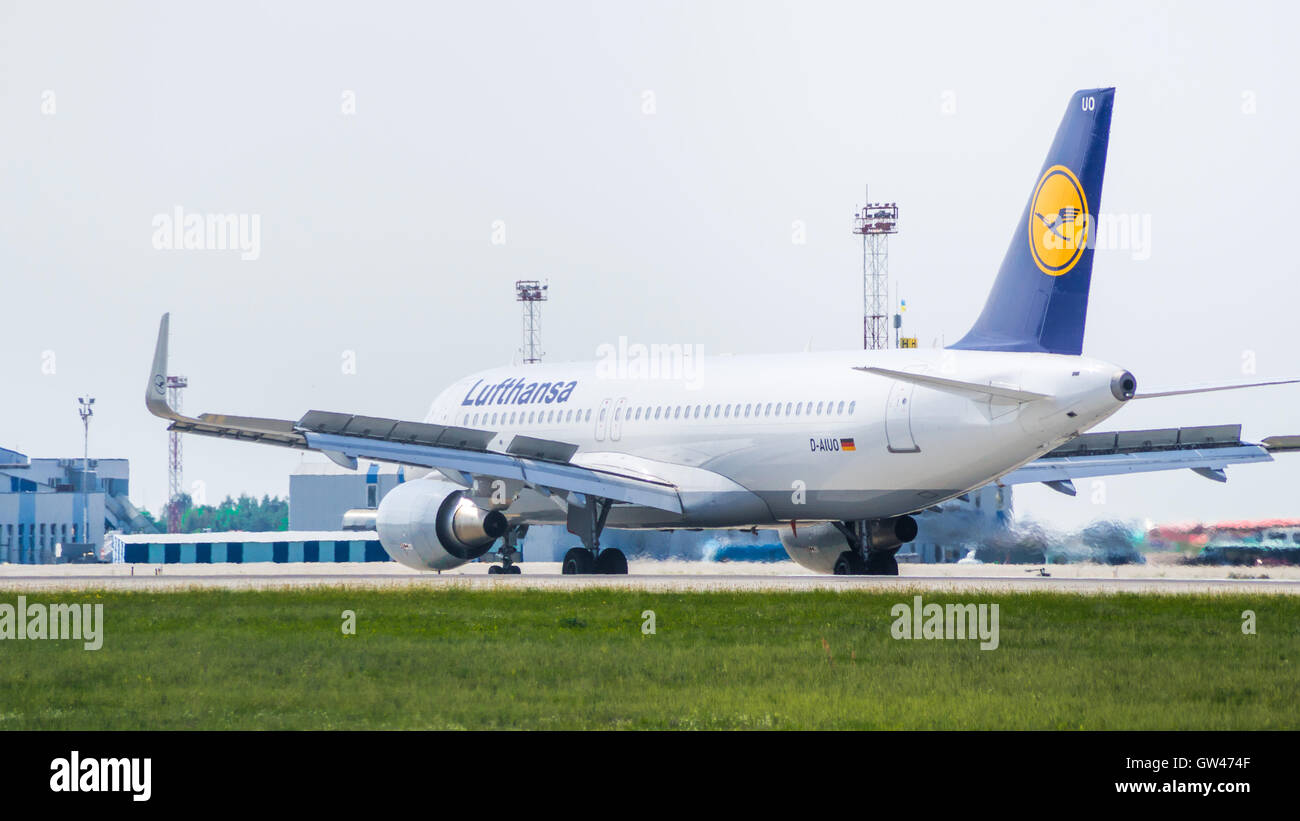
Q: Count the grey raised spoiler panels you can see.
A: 8